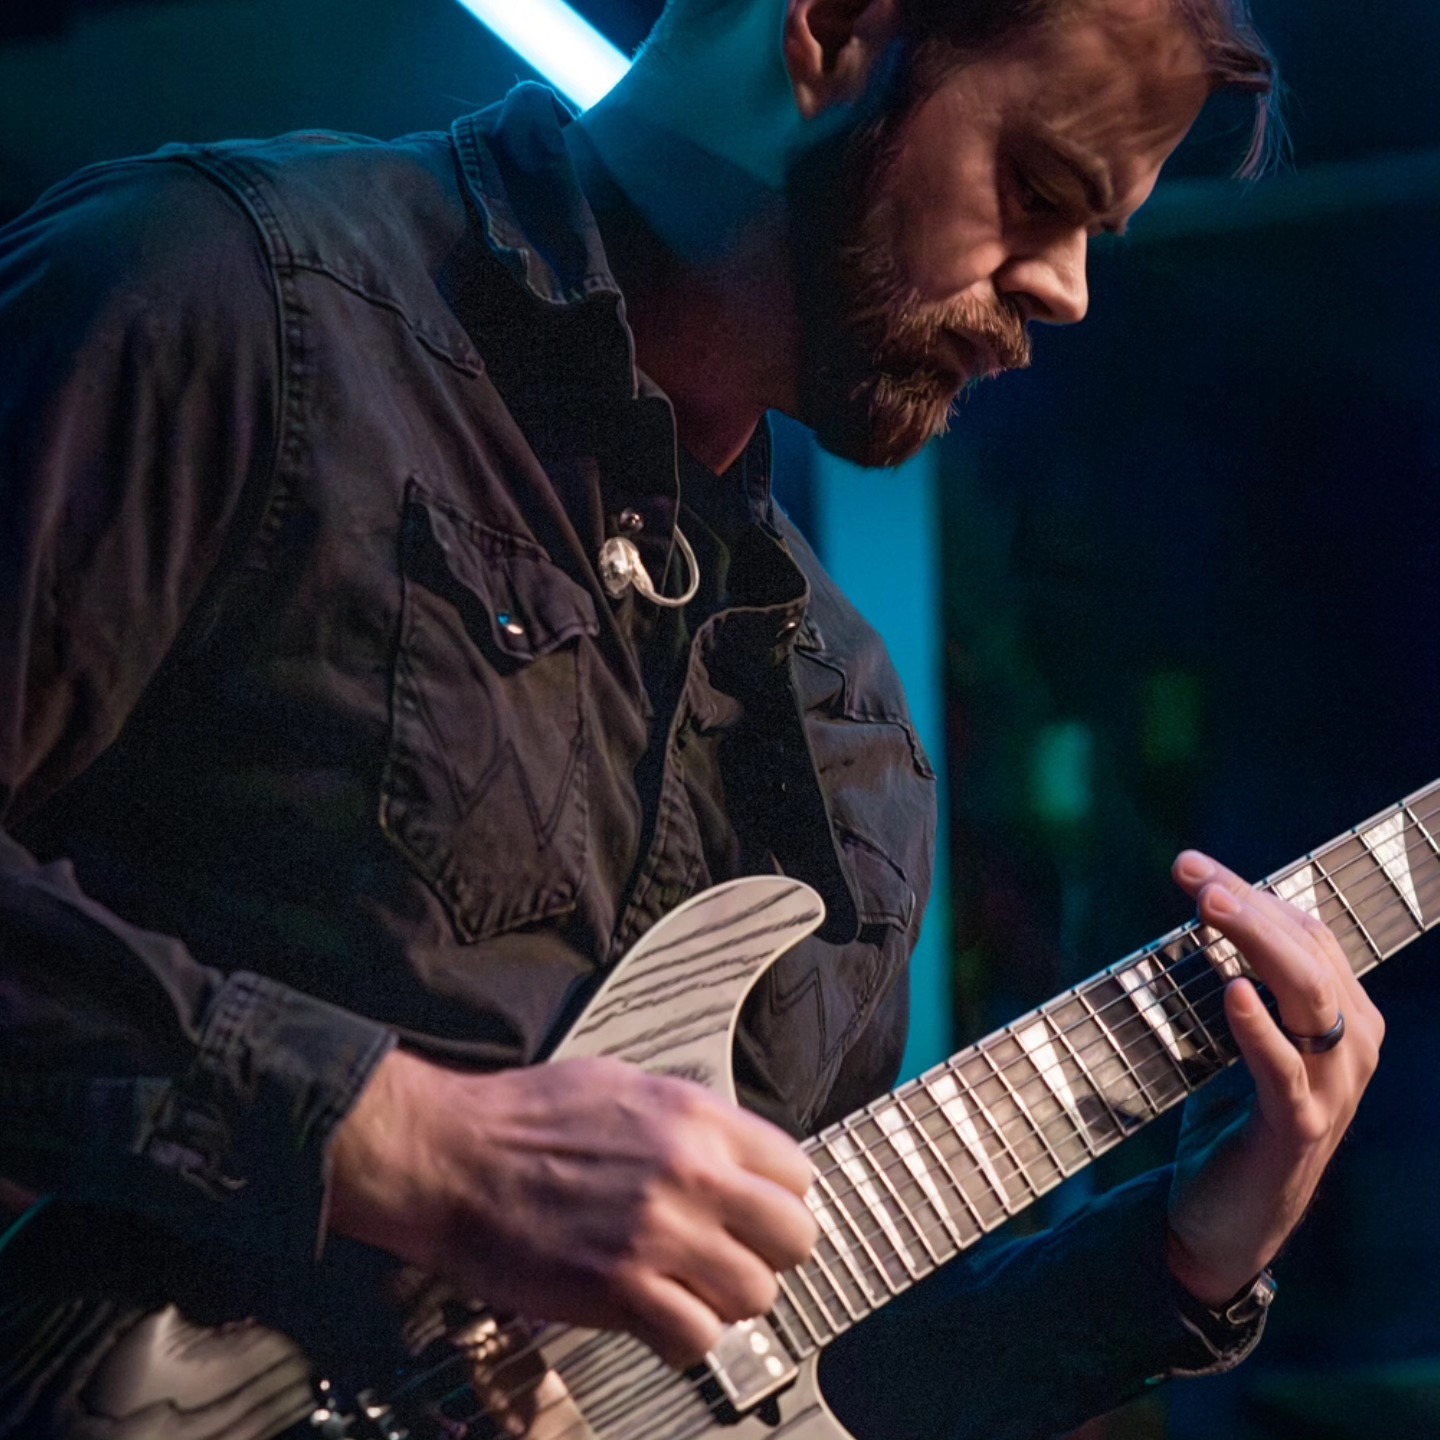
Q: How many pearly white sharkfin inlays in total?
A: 9